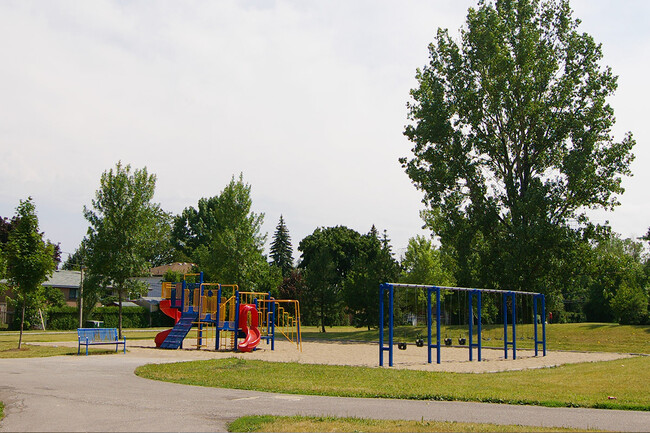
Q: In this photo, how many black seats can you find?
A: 4